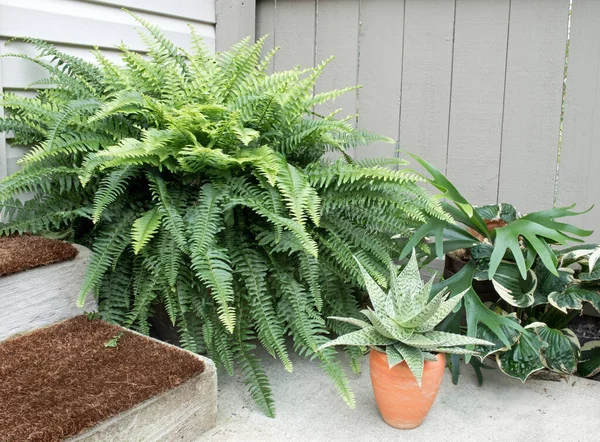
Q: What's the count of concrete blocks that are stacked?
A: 2